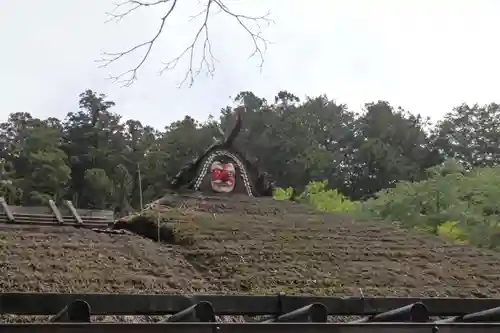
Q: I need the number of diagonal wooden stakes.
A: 3